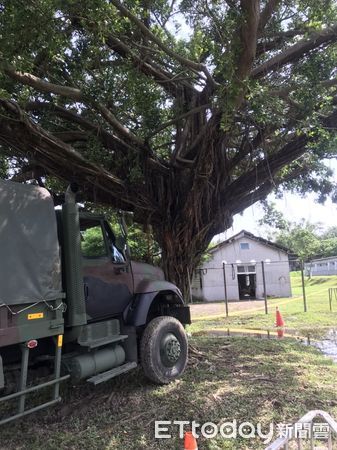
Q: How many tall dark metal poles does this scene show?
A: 3